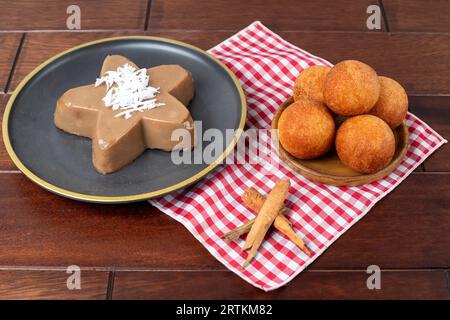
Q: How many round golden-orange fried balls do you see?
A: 5